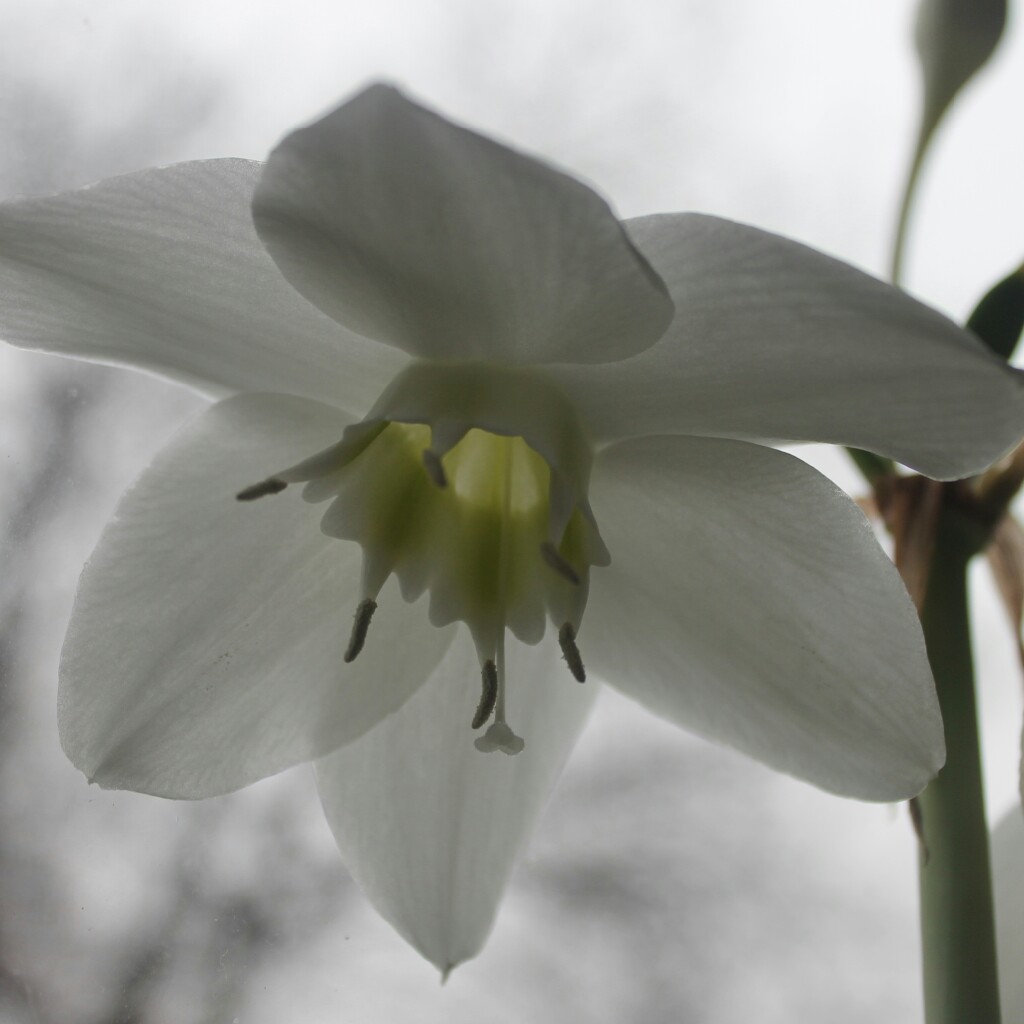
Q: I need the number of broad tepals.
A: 6